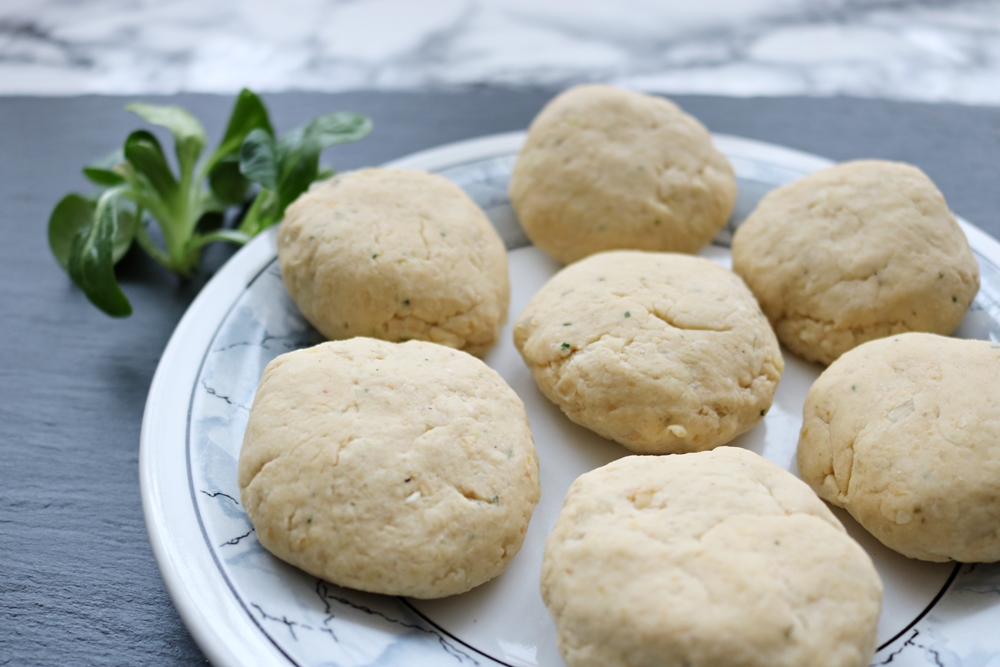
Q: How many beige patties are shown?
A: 7